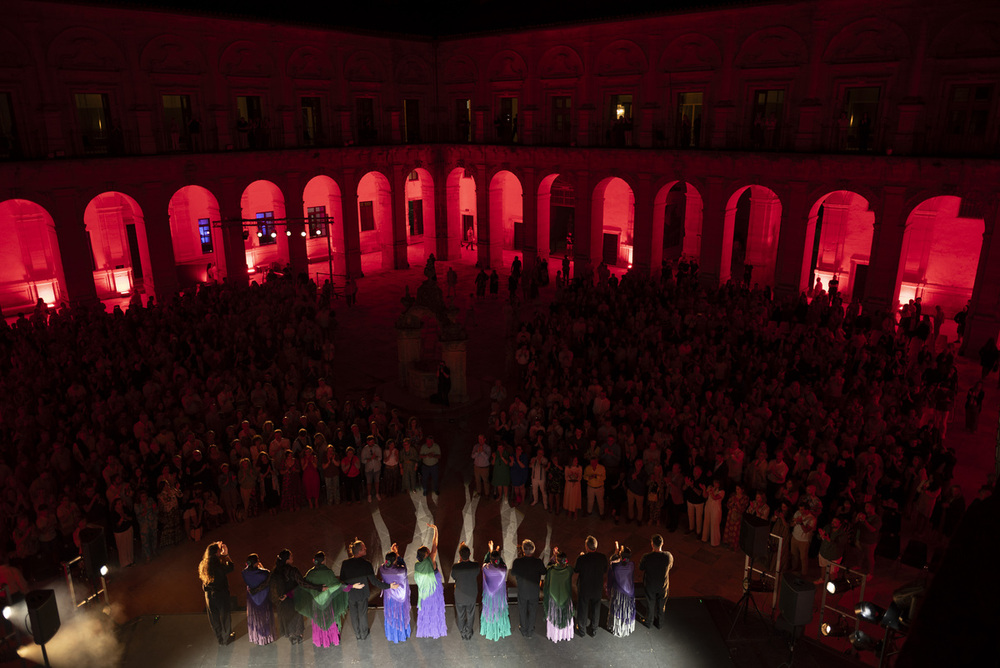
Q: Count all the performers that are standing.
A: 14